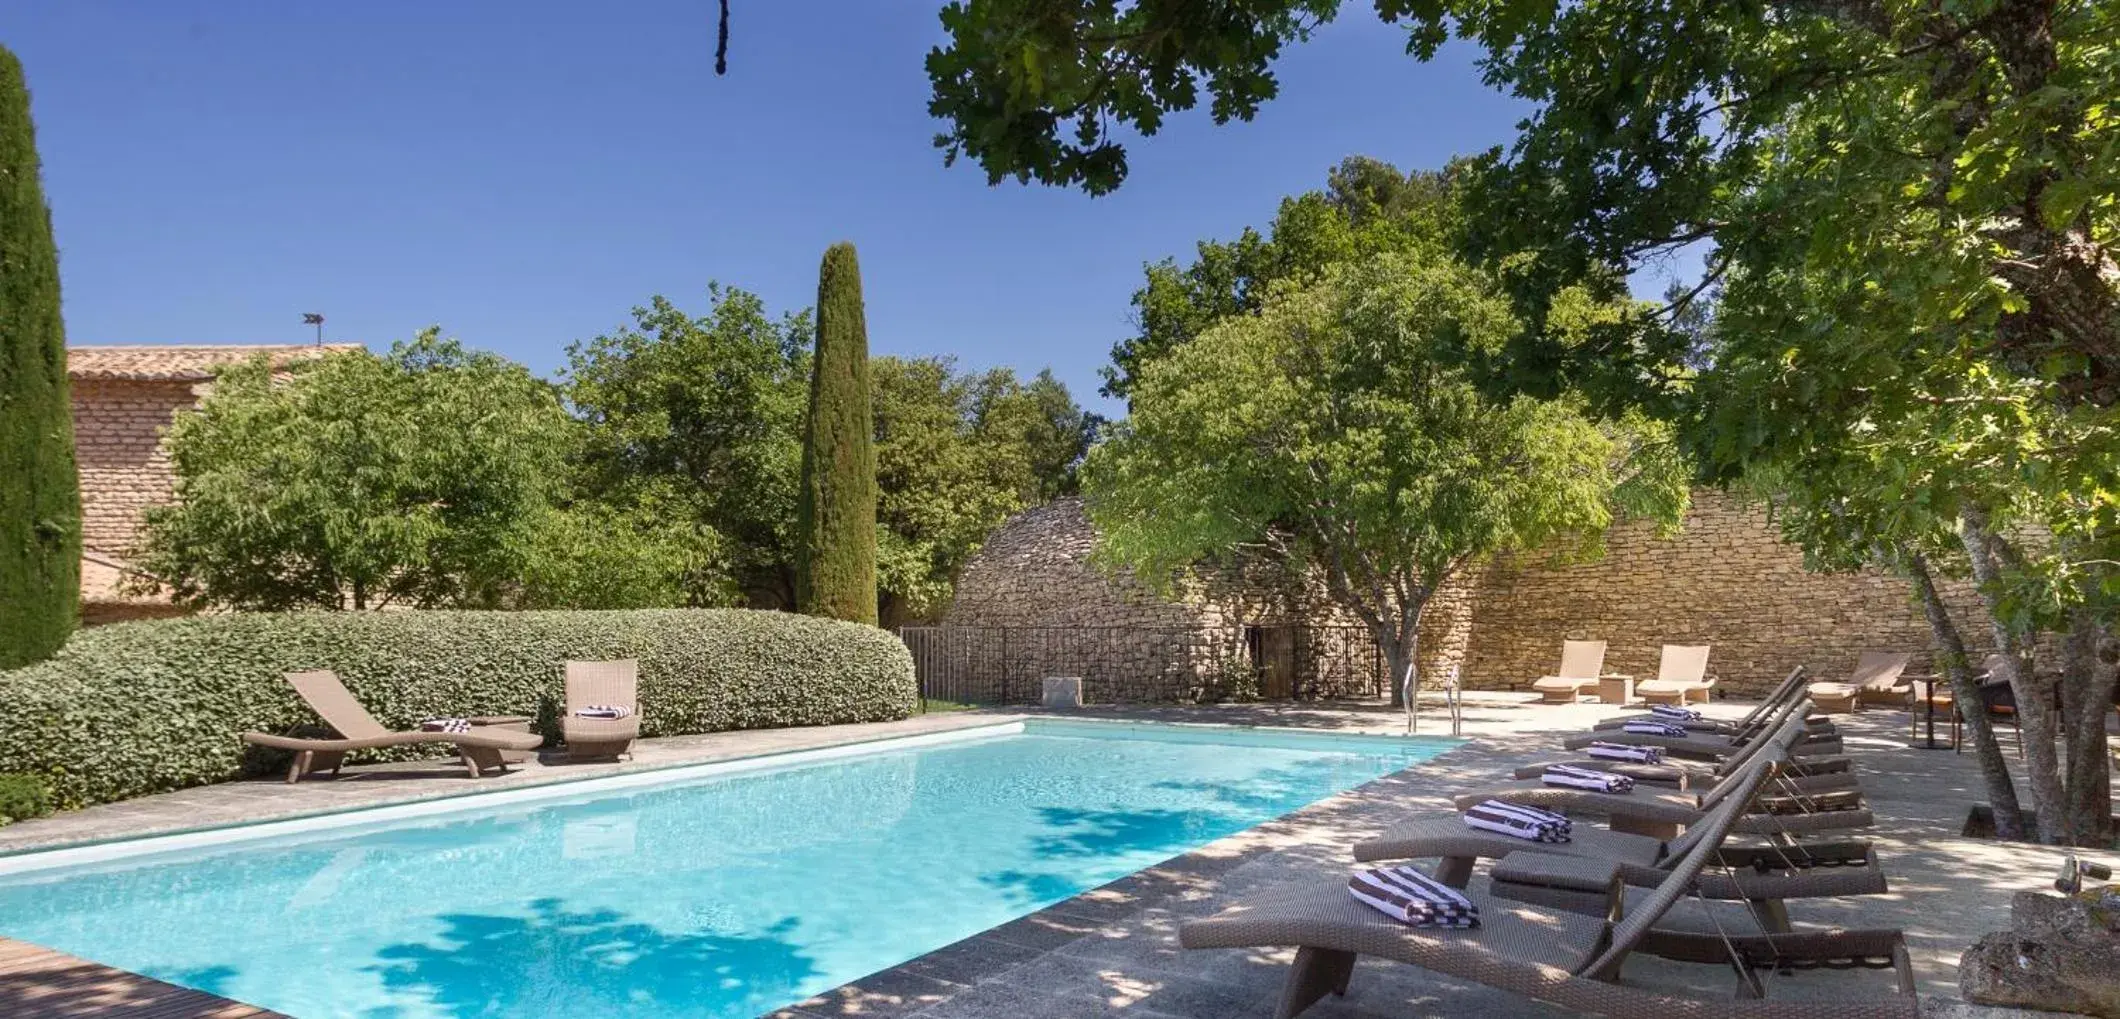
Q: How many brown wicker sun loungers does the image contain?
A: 11